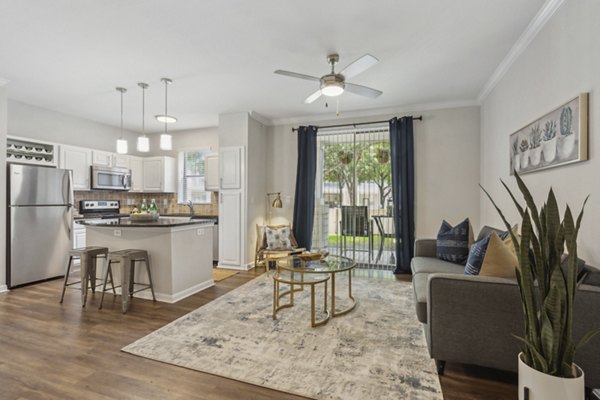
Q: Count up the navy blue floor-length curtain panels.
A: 2